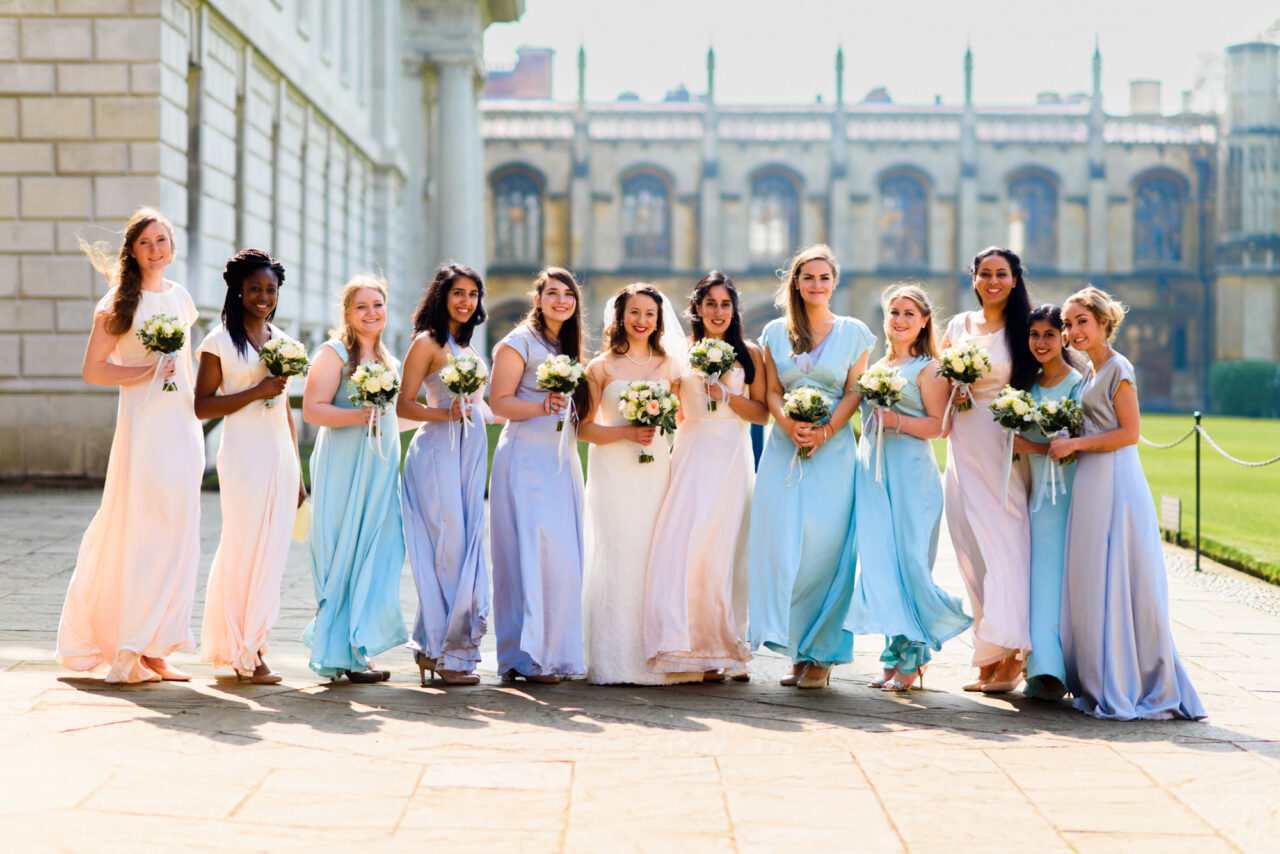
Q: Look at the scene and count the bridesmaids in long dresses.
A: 11